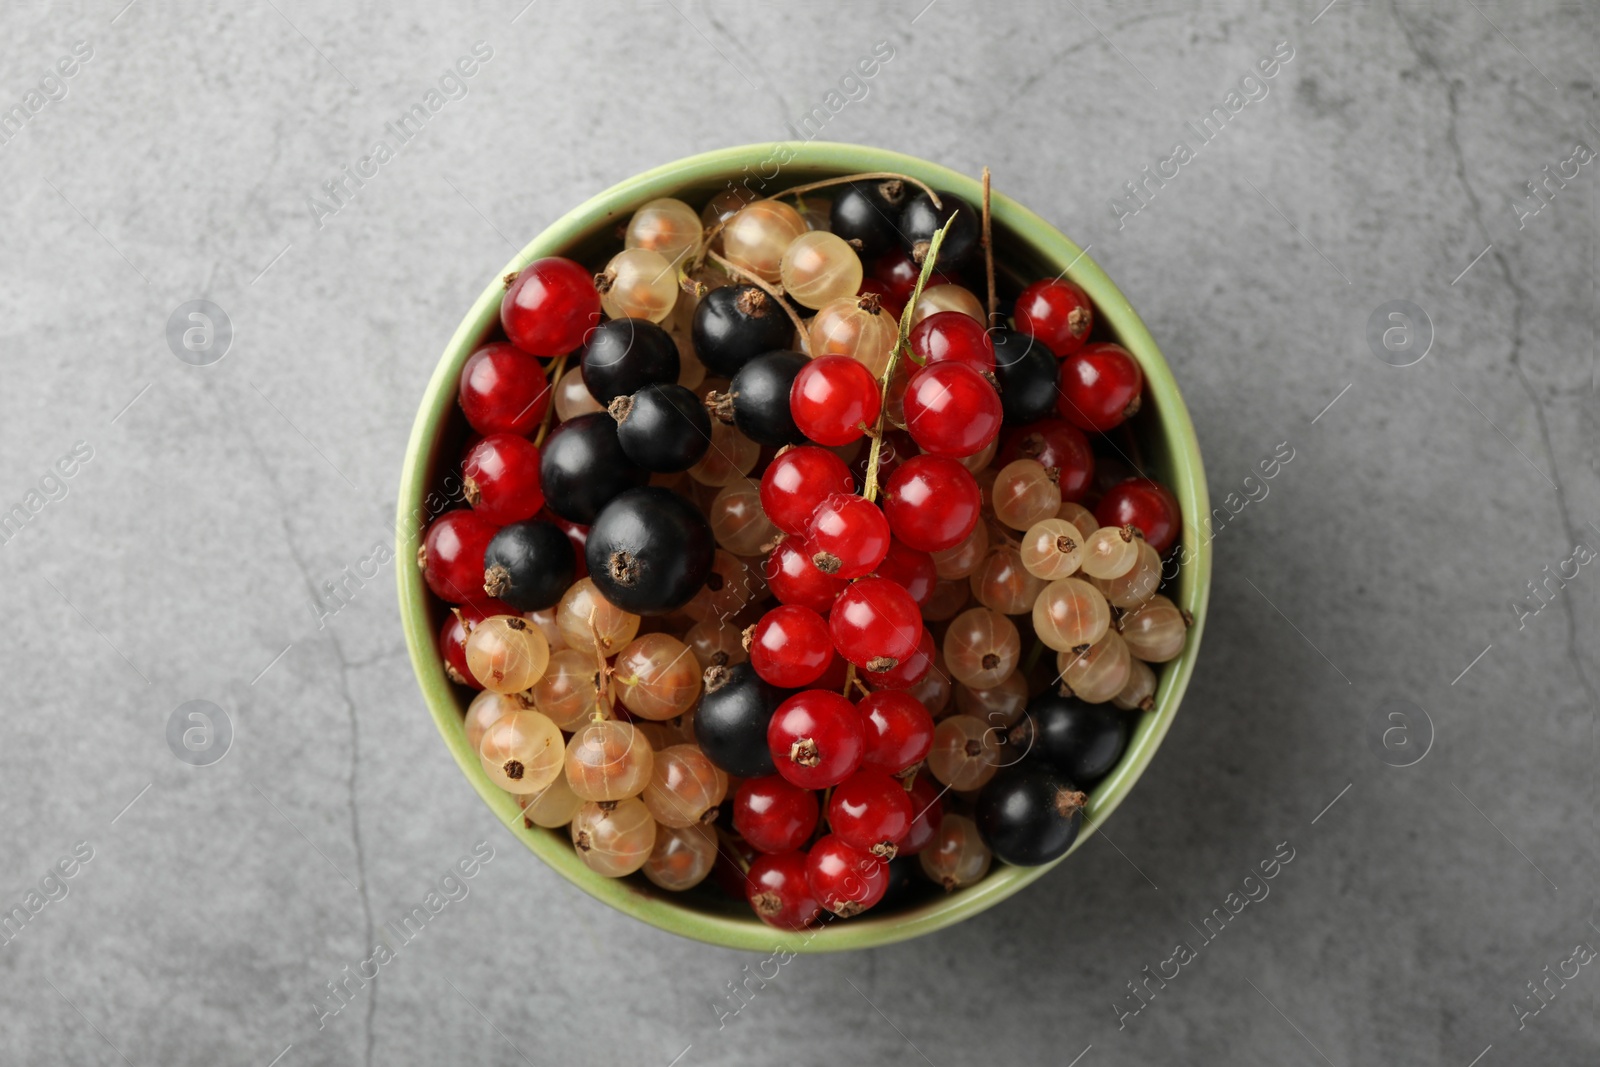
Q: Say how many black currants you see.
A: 13